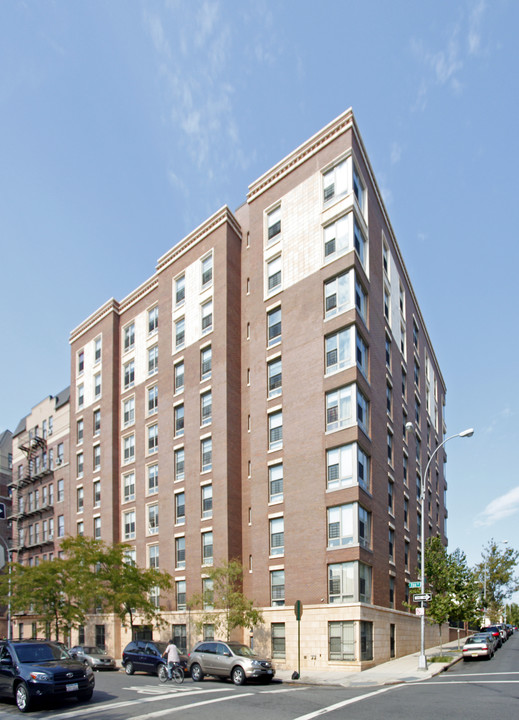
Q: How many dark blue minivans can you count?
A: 1